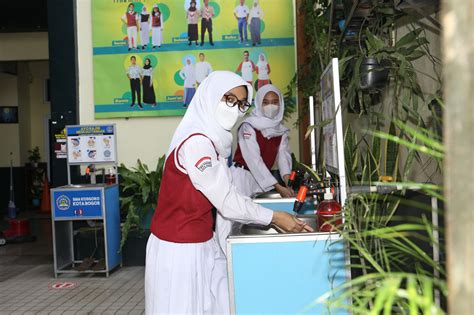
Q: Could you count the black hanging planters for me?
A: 1